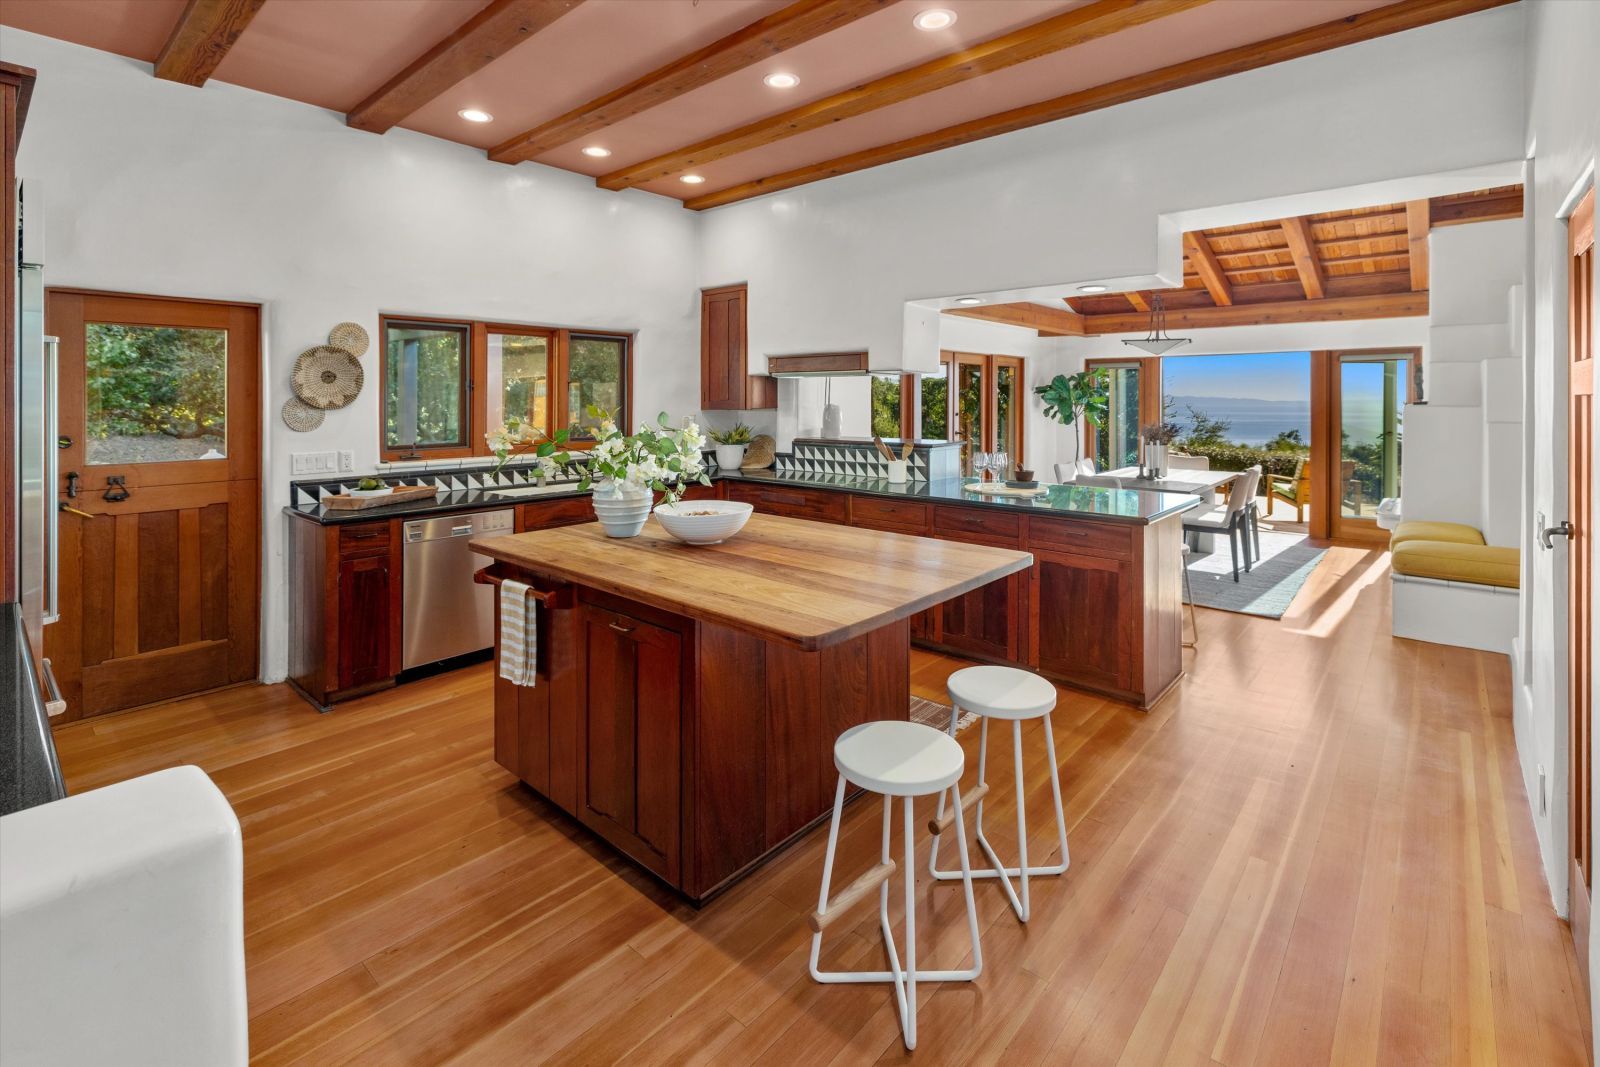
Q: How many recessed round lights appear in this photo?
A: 7